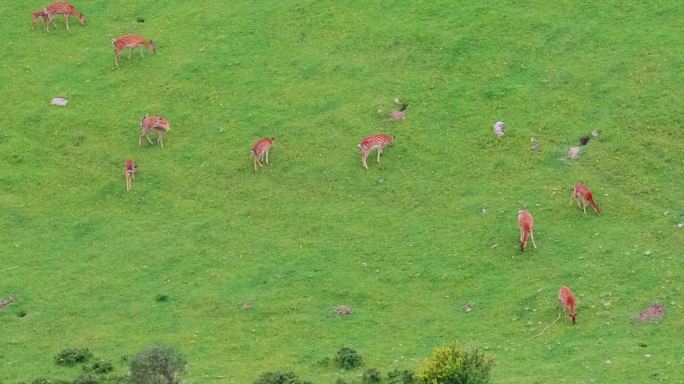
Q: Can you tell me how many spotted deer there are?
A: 10